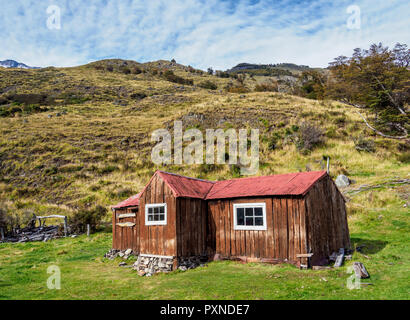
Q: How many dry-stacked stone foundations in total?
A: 1